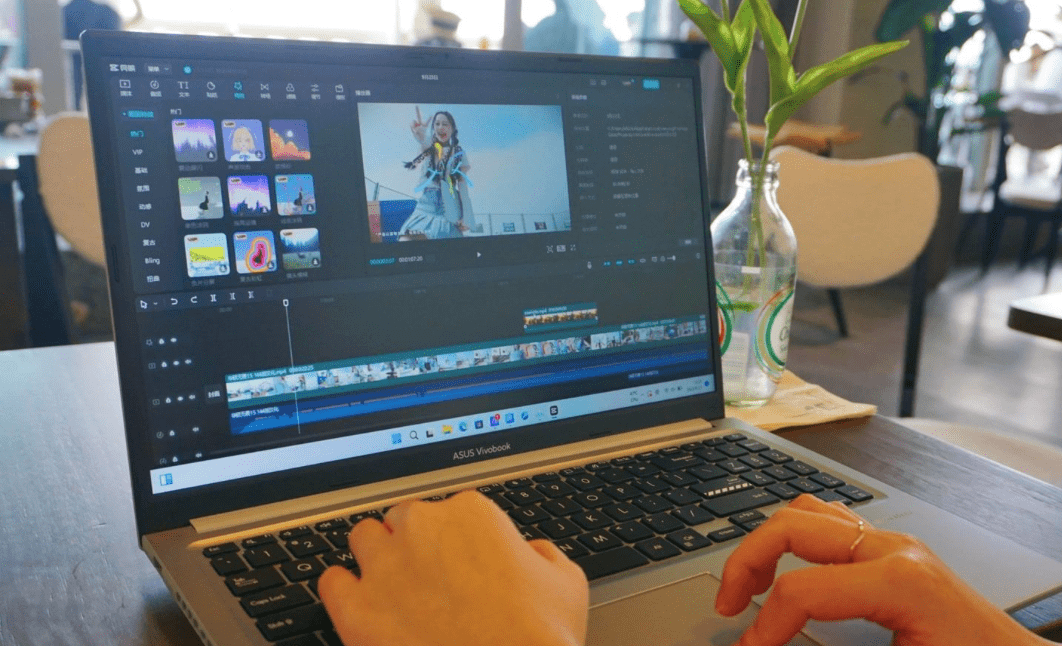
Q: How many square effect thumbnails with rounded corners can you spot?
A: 9